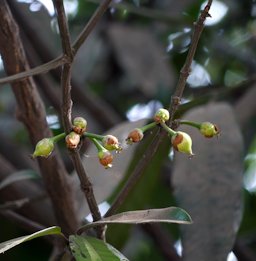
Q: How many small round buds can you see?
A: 9